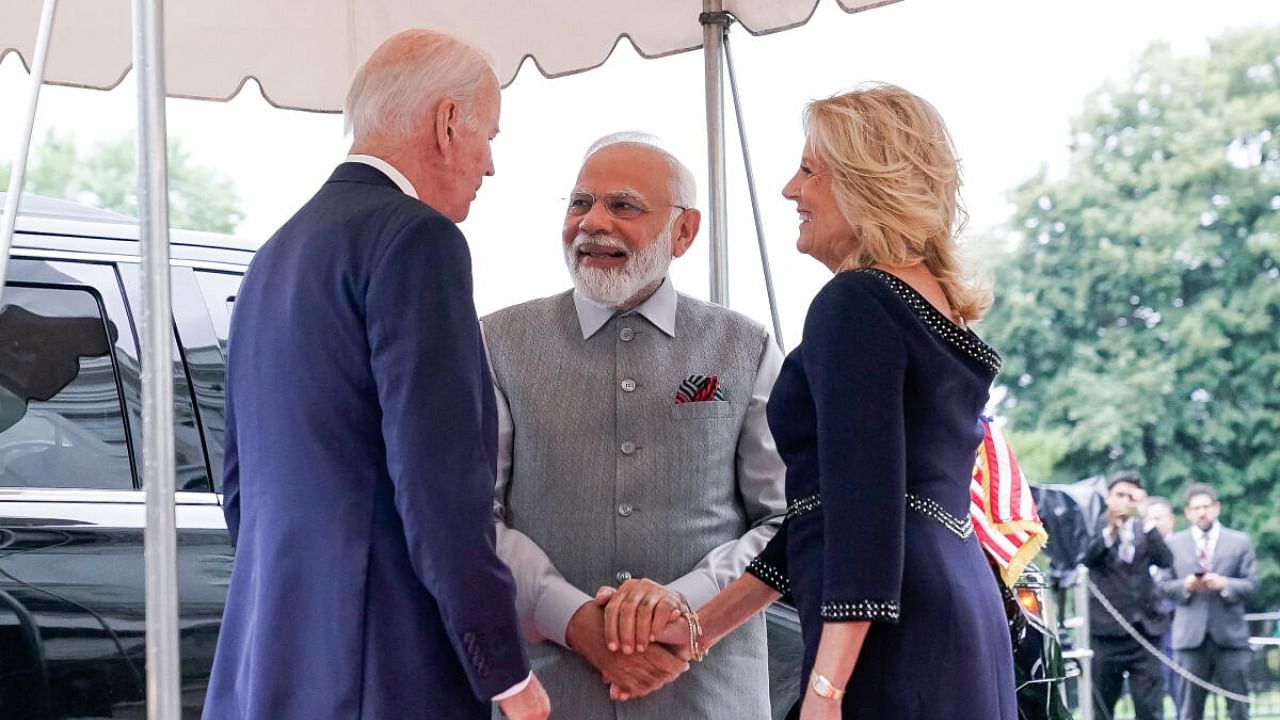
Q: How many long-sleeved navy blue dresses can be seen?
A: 1